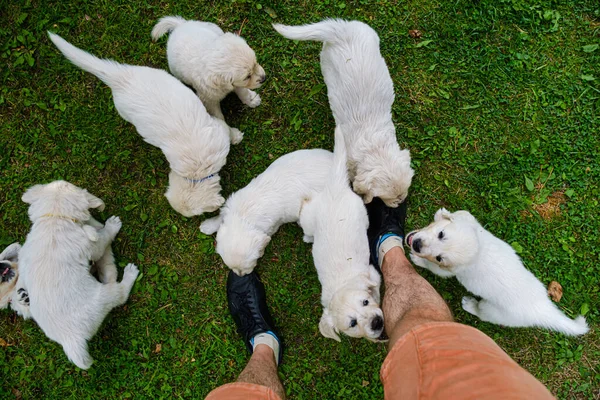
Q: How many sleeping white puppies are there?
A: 0